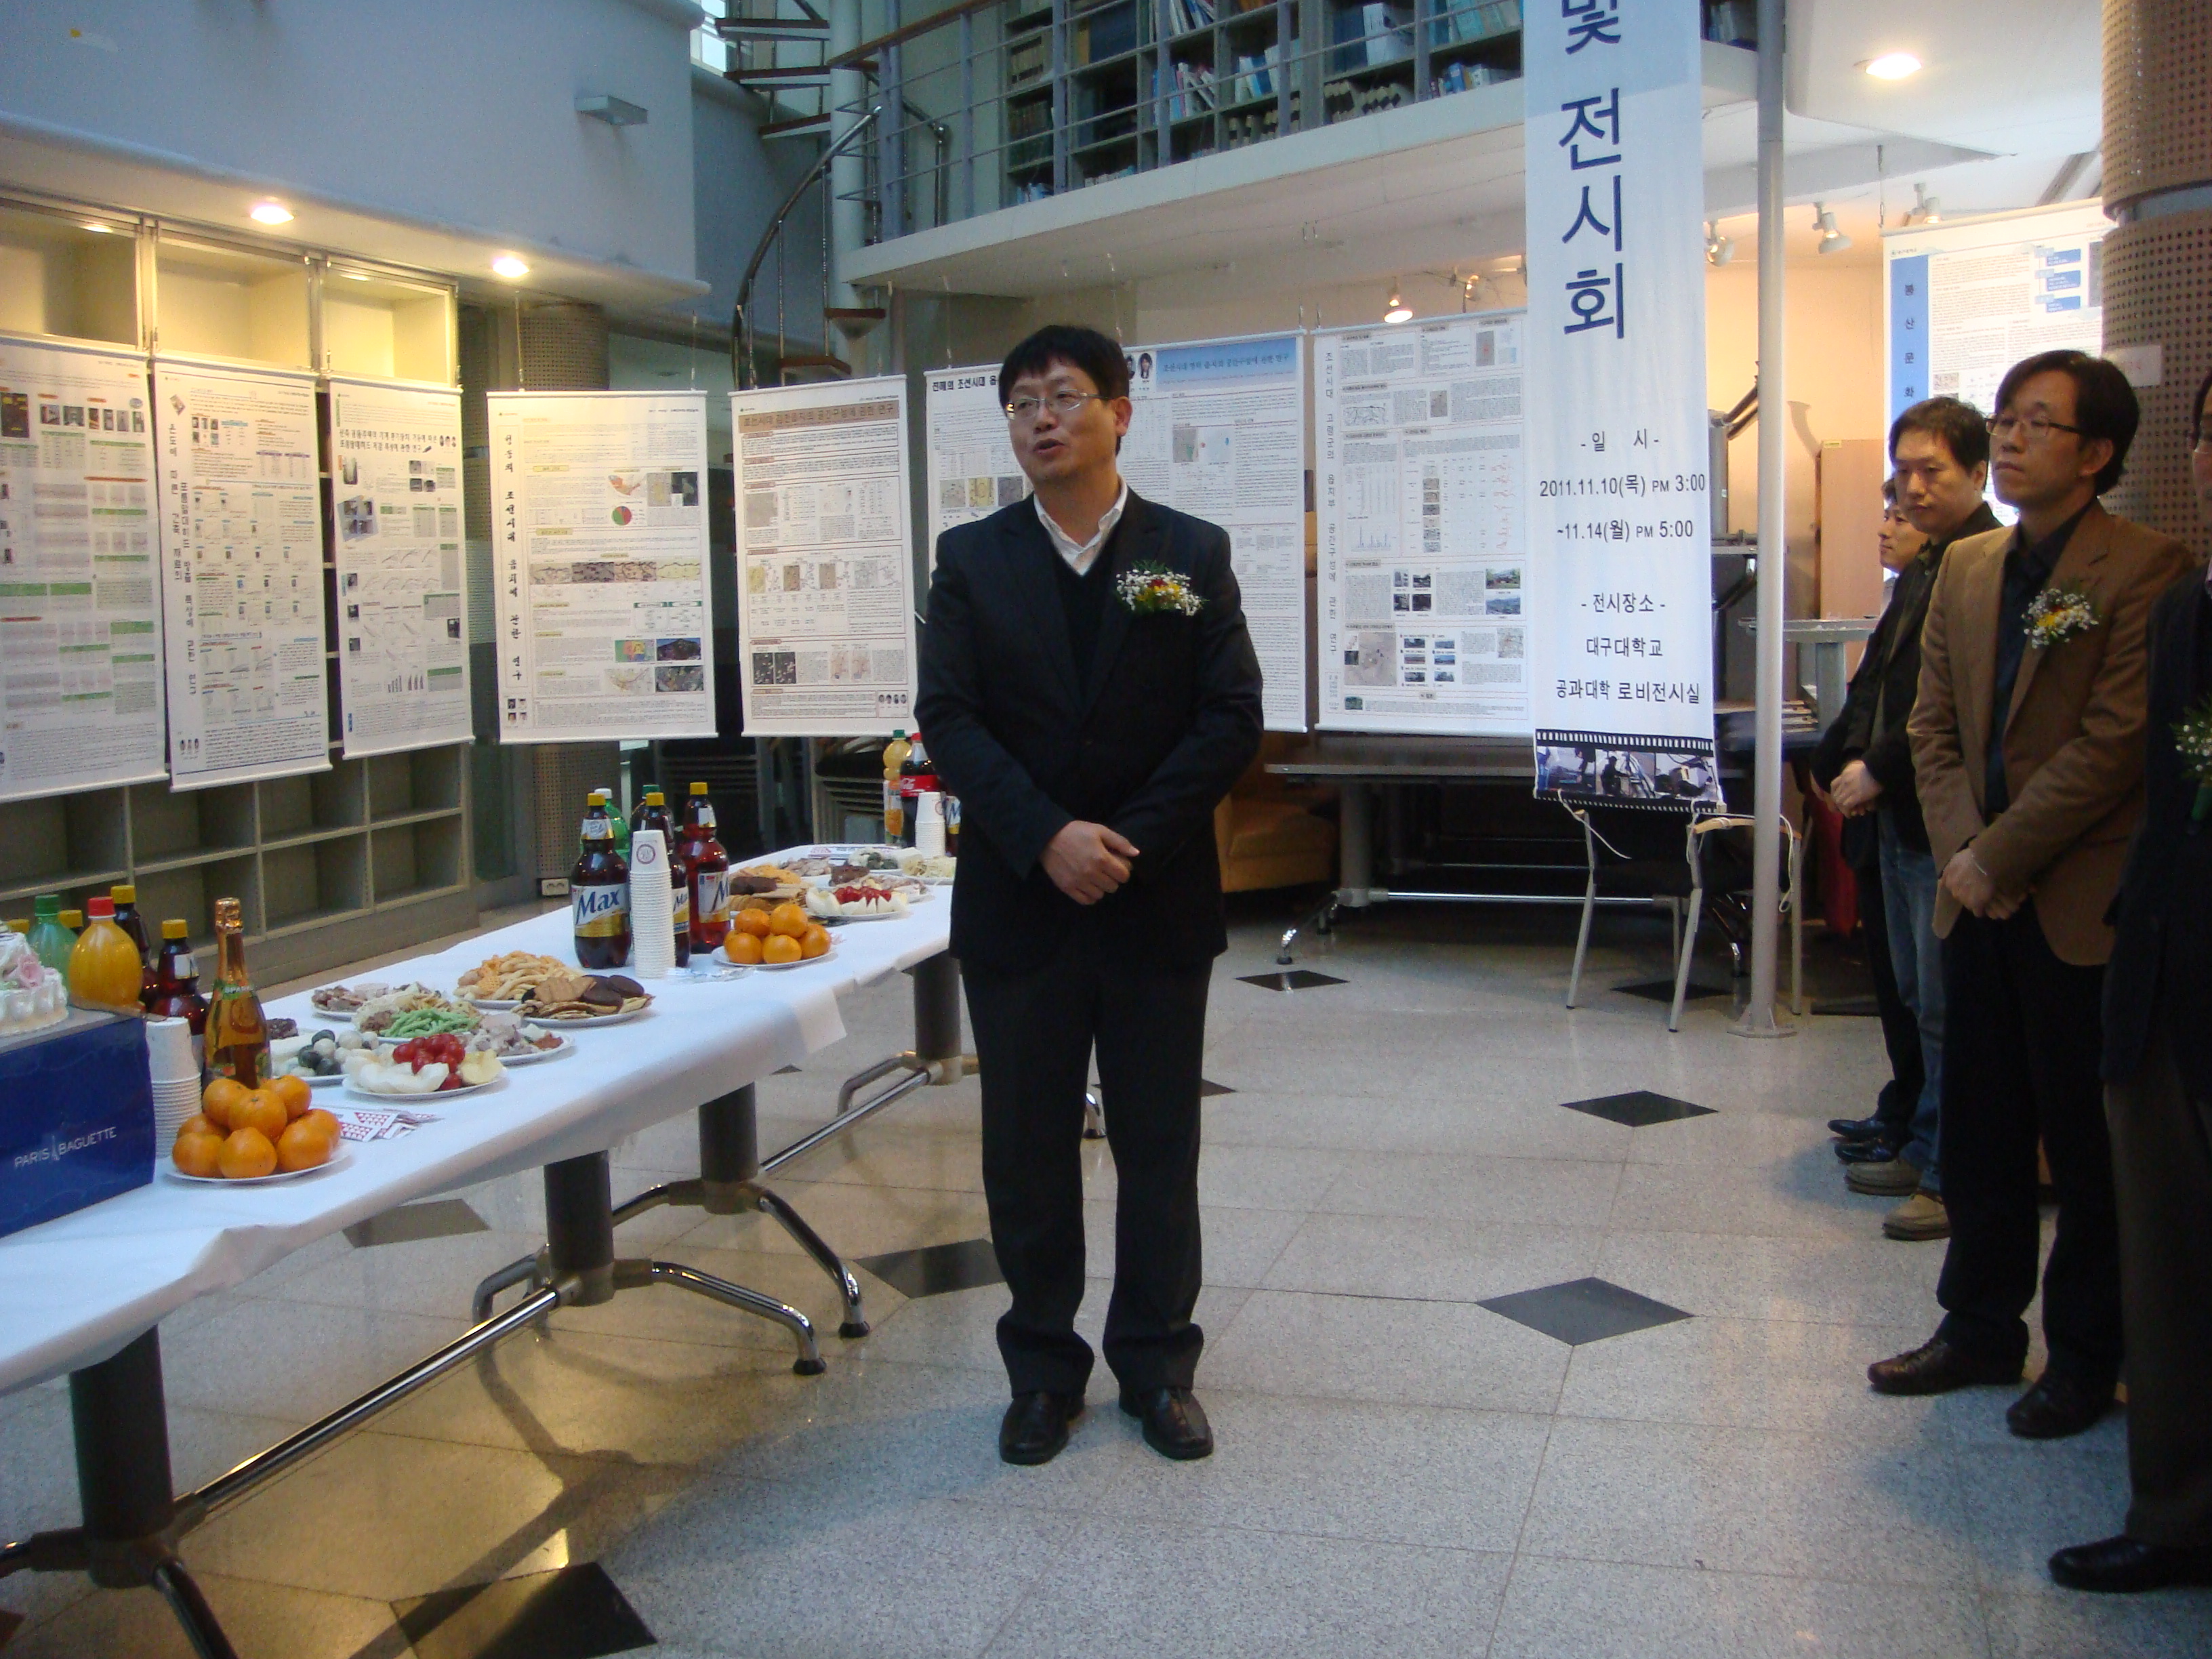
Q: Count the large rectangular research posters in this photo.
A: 9